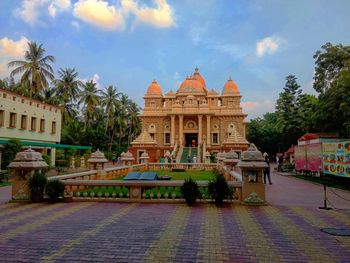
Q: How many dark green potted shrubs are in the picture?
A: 4